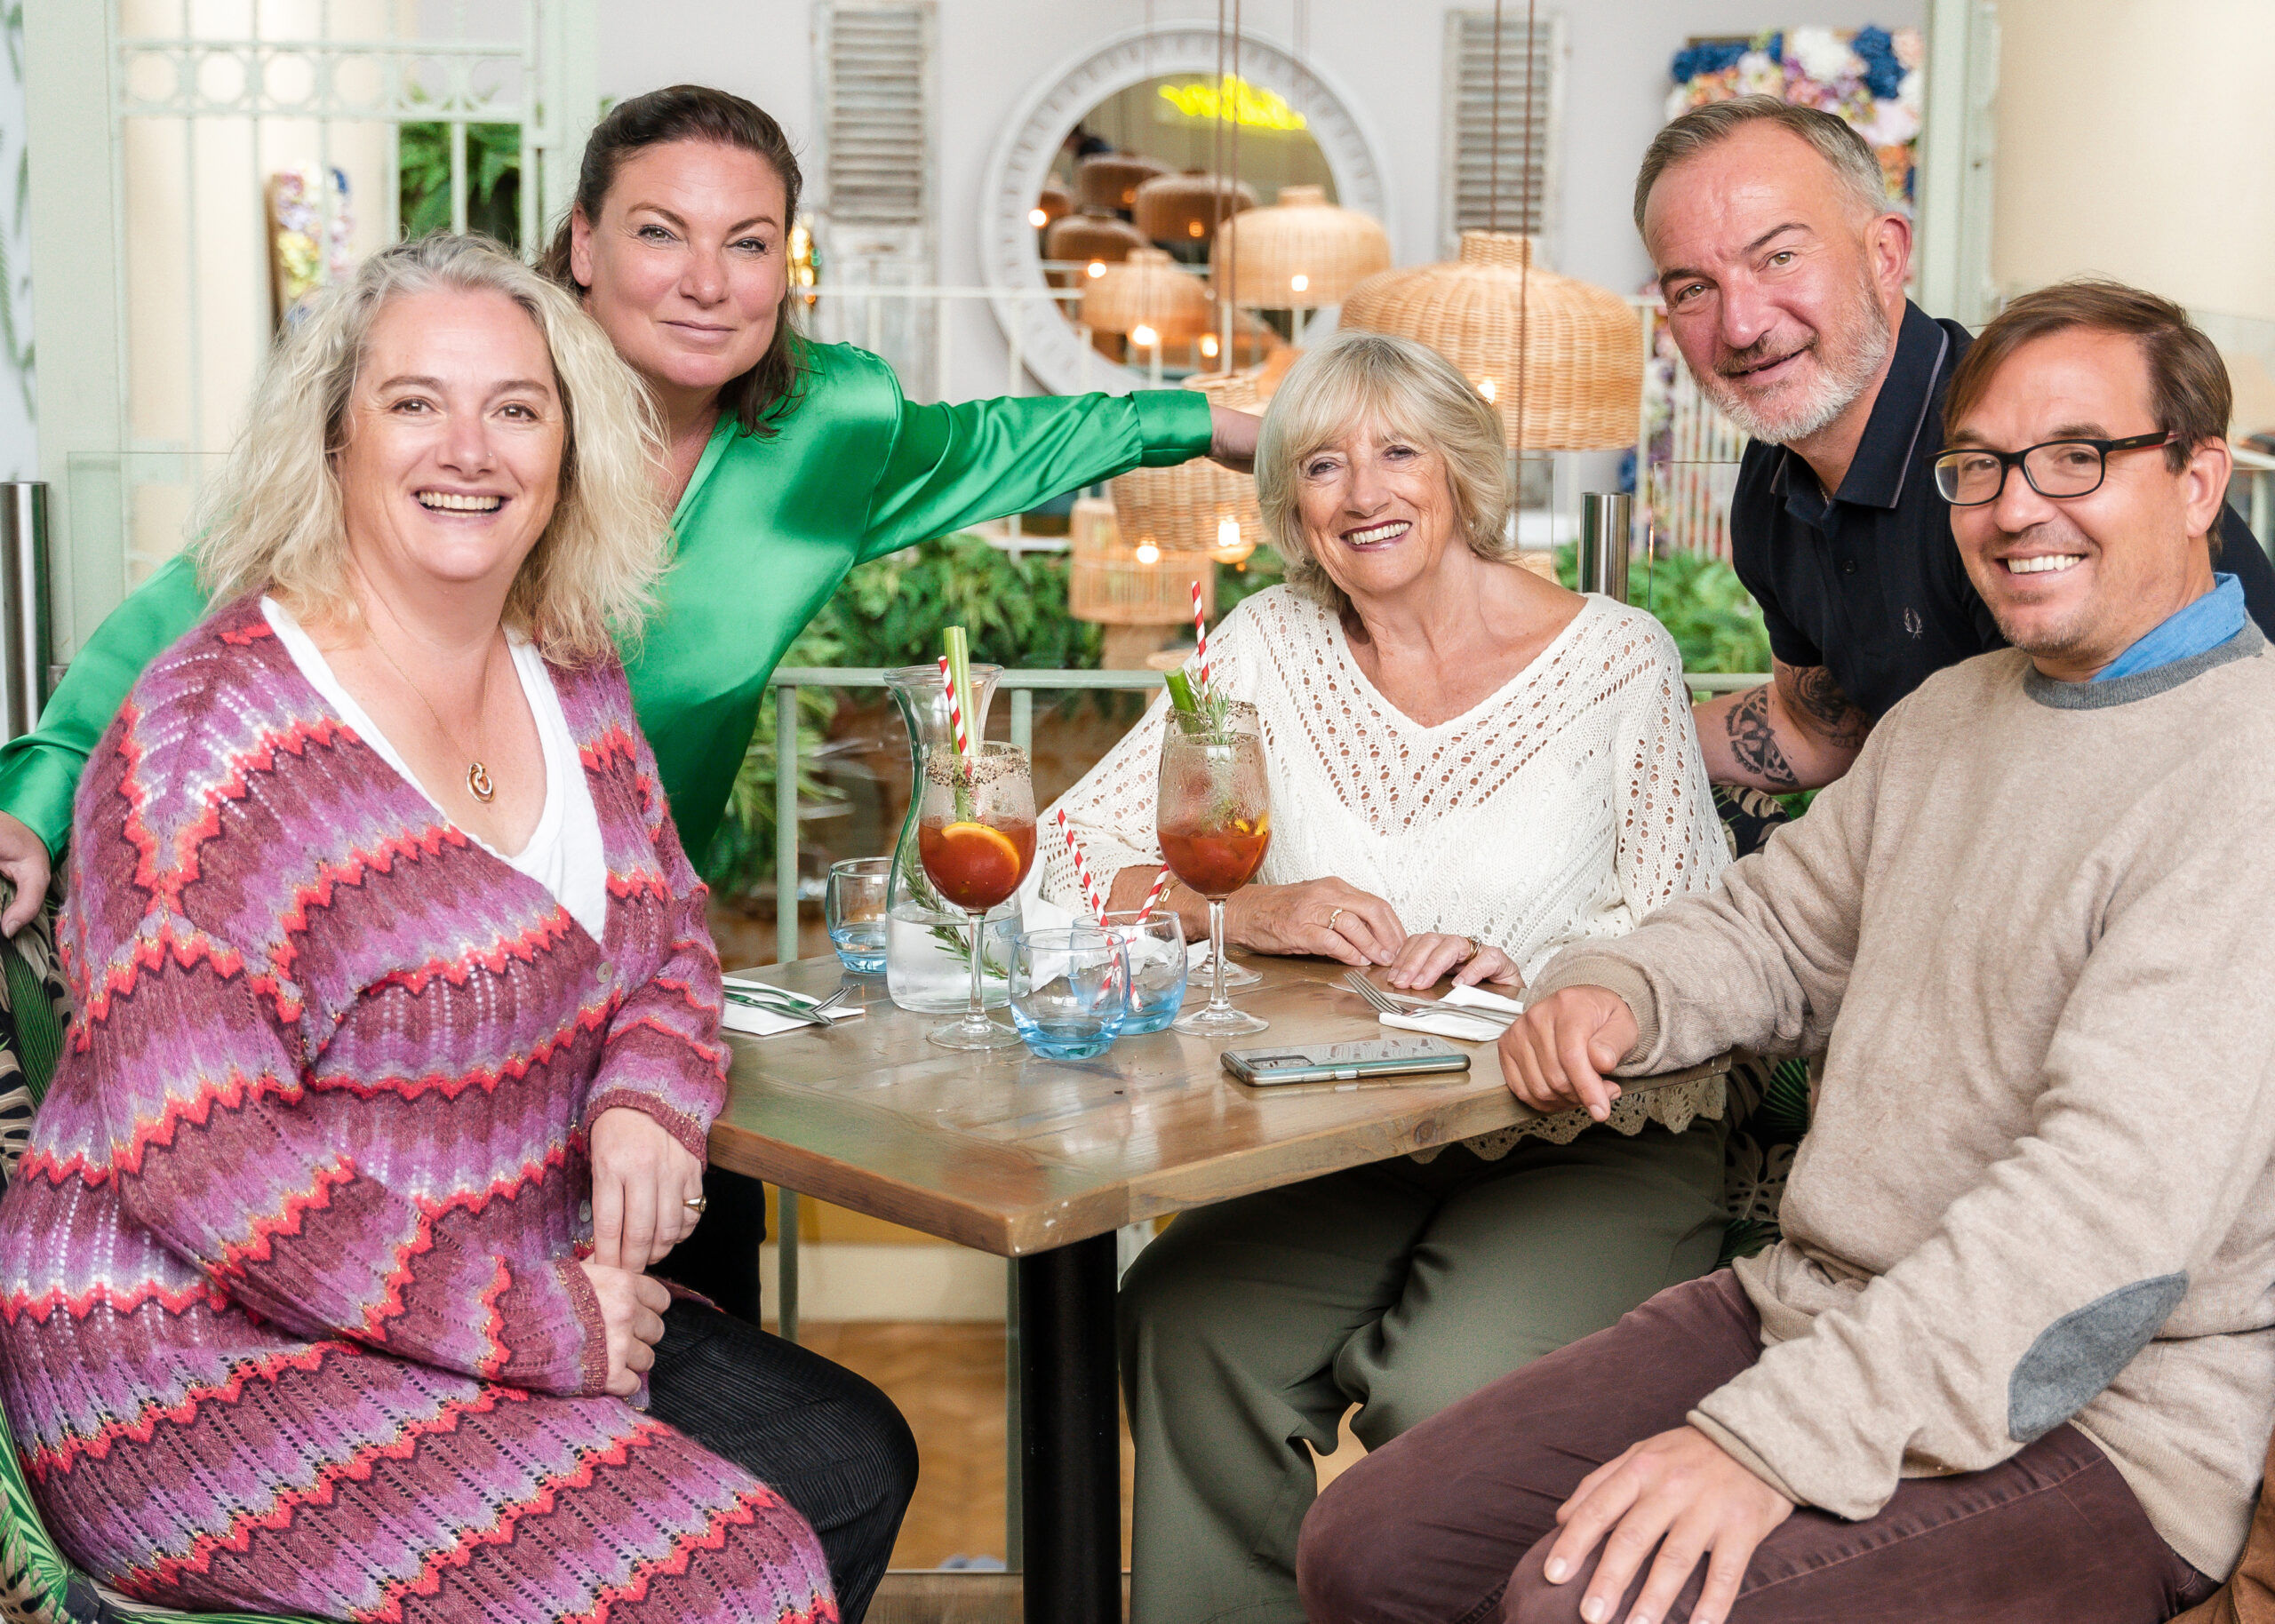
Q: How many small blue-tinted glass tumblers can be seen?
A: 3